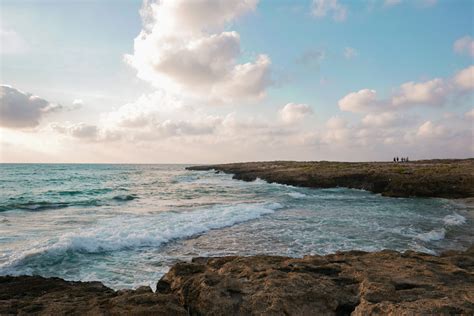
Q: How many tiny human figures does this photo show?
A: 5